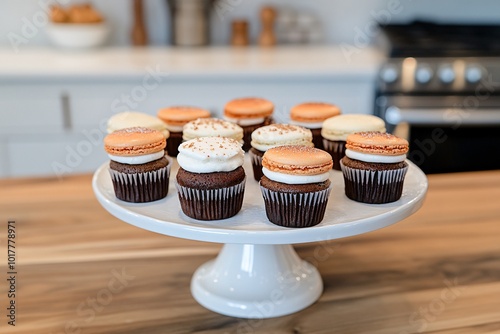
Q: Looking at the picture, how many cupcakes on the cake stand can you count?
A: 11